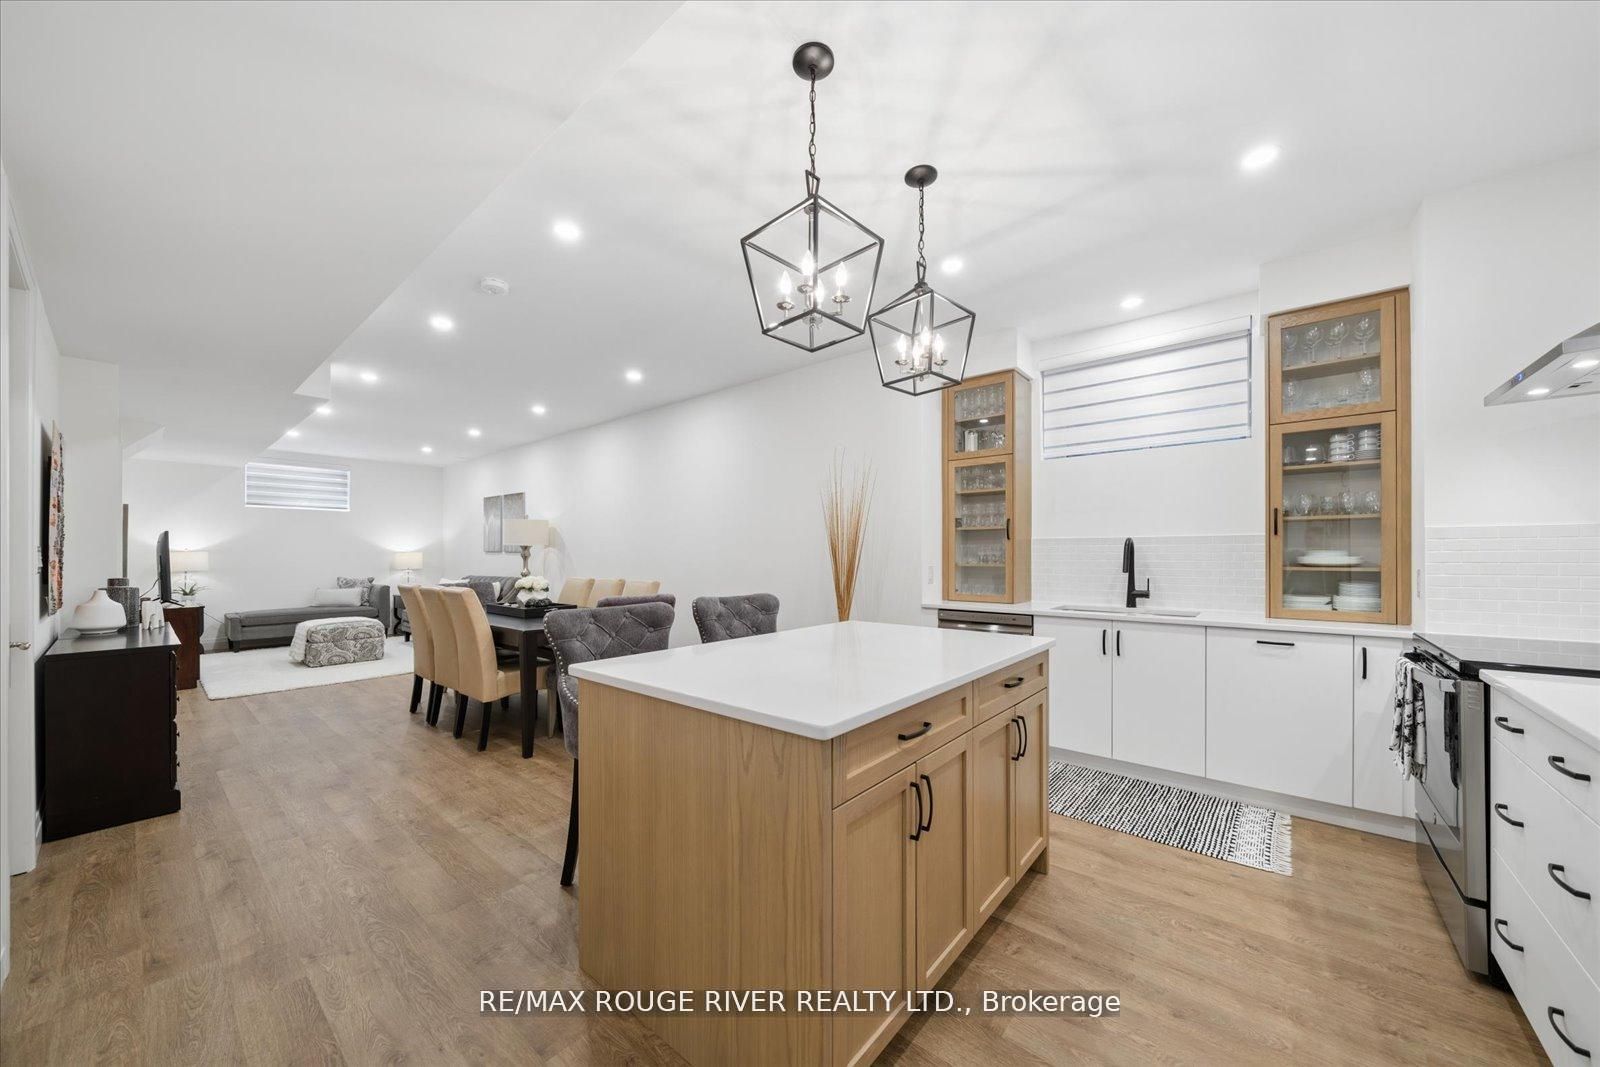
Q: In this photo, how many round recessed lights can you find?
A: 12